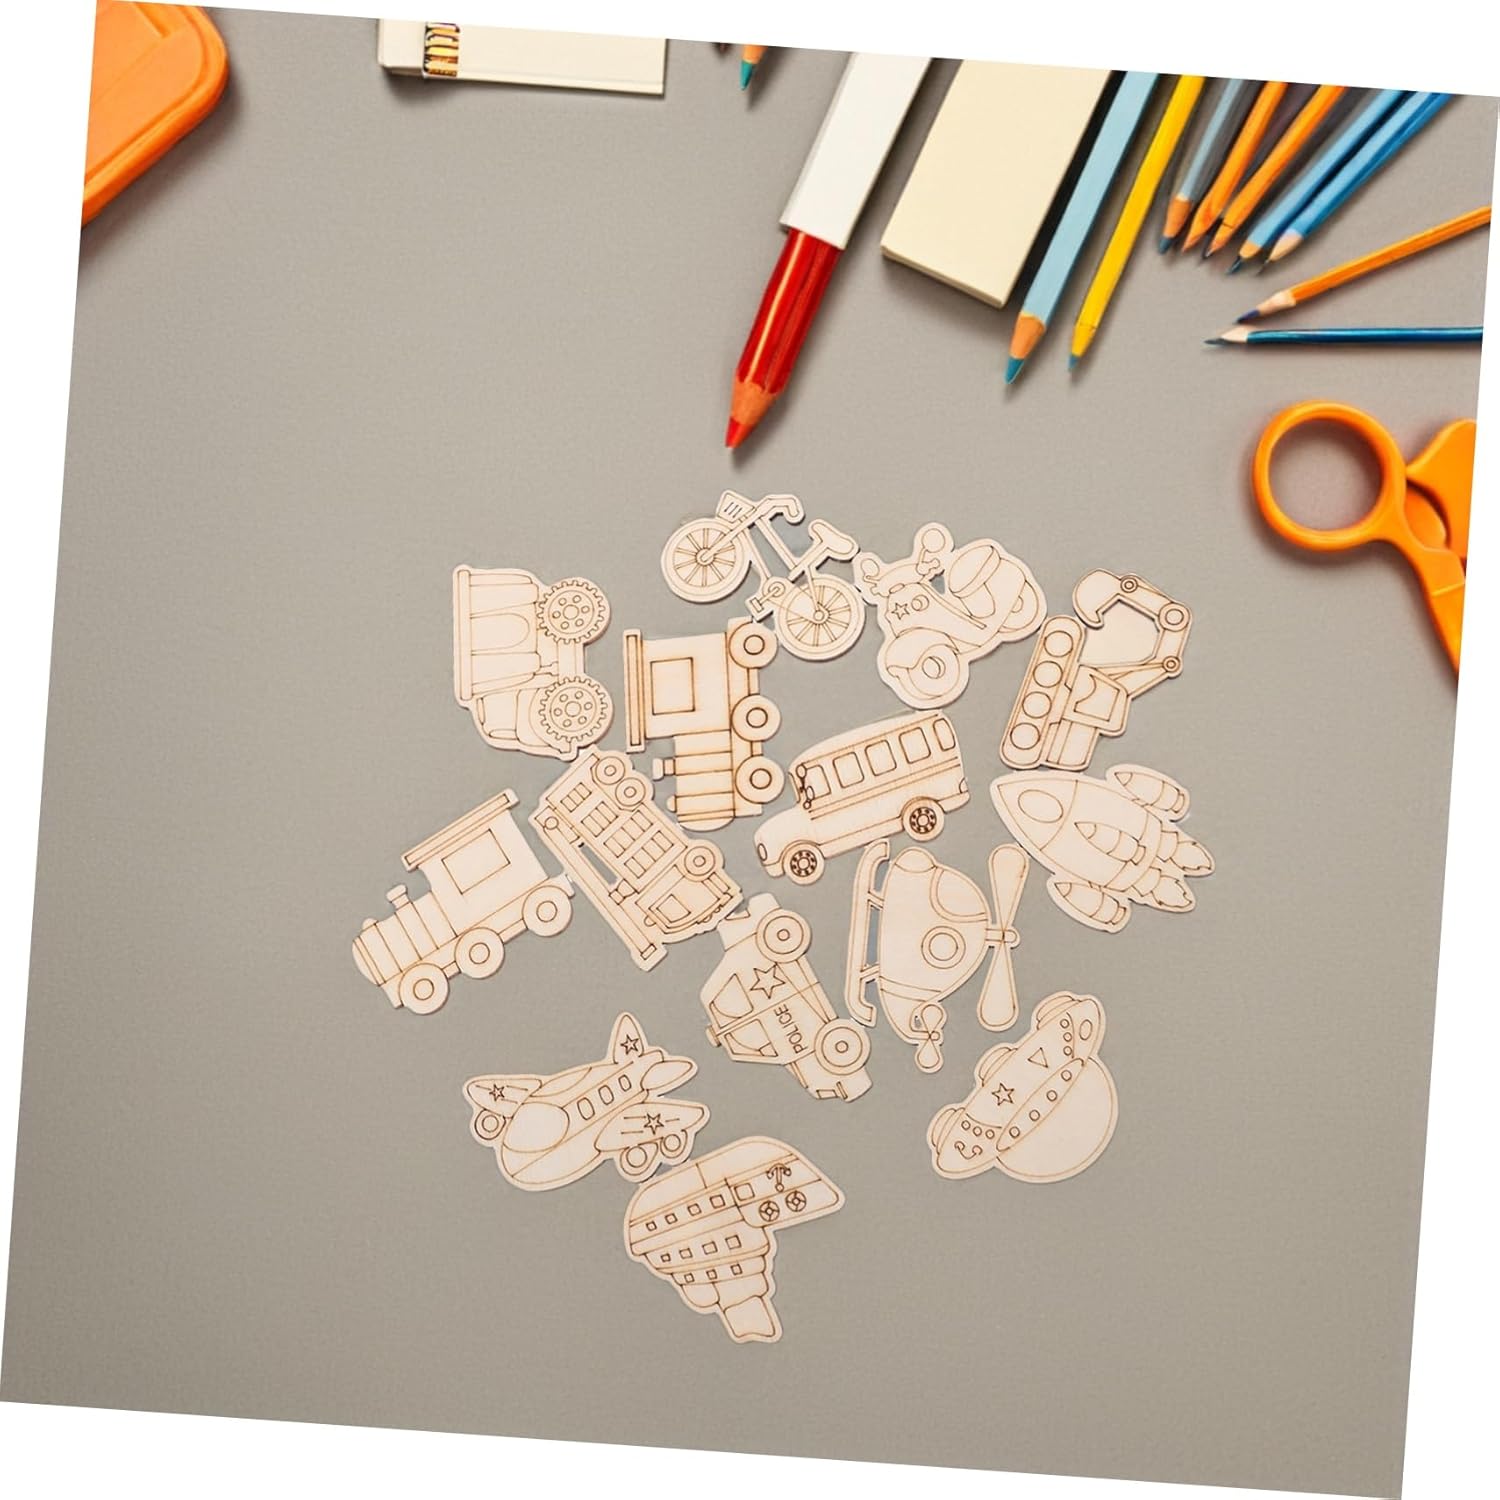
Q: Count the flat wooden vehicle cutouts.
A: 14